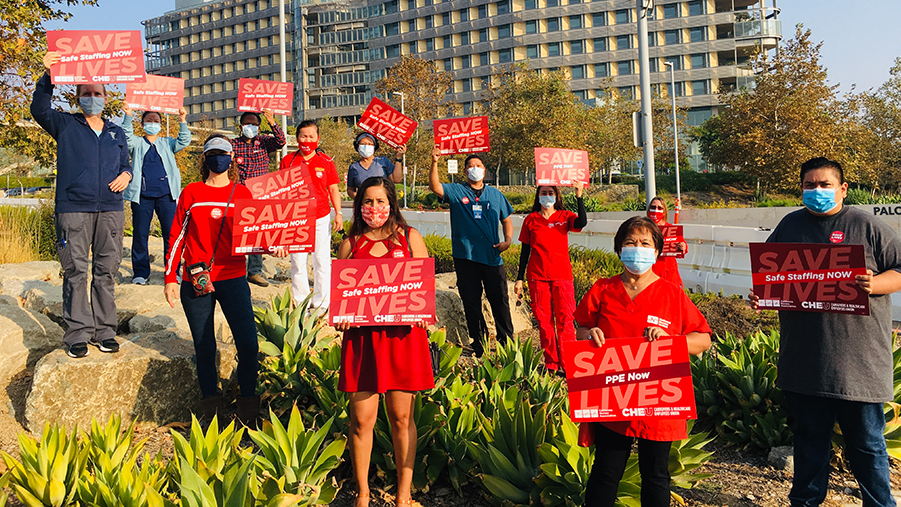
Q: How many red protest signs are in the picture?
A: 12